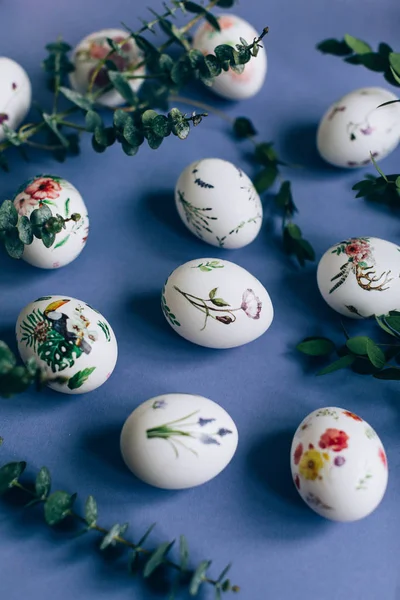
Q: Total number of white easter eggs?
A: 11